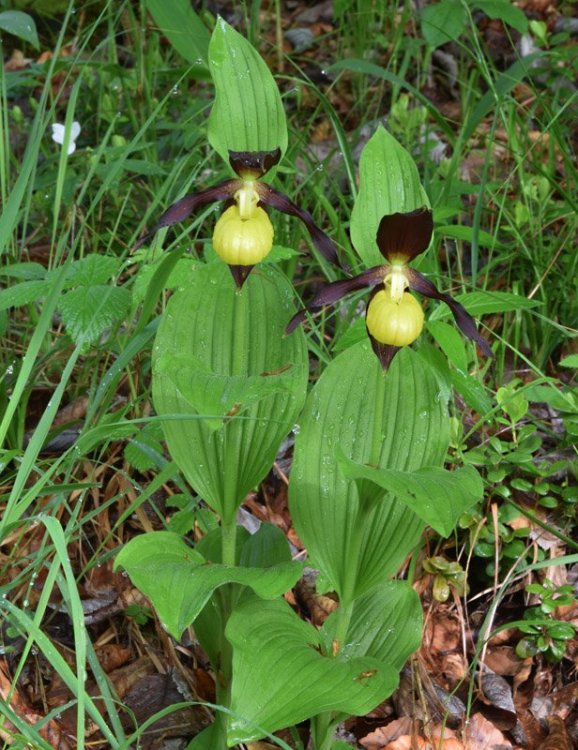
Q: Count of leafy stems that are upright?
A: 2